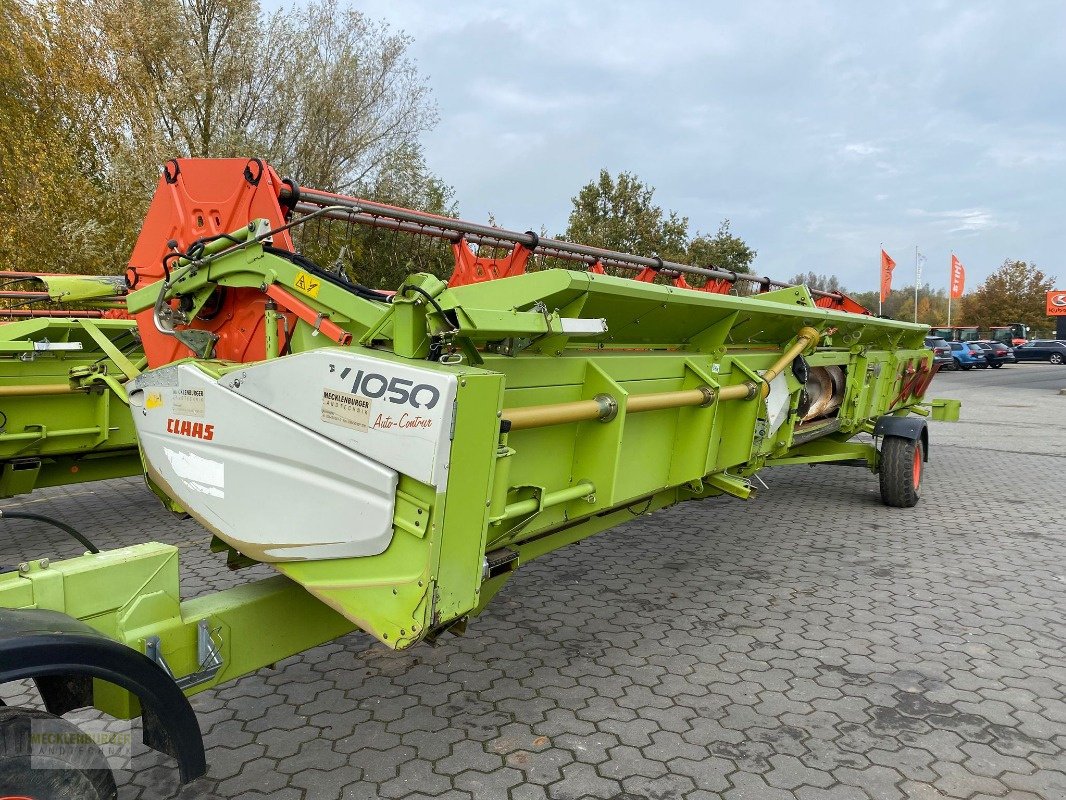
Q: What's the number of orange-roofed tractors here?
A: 3